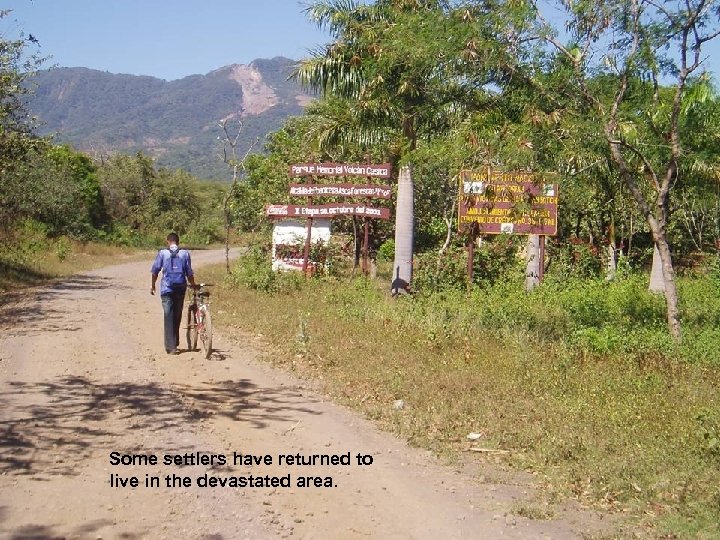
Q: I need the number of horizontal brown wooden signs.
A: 3